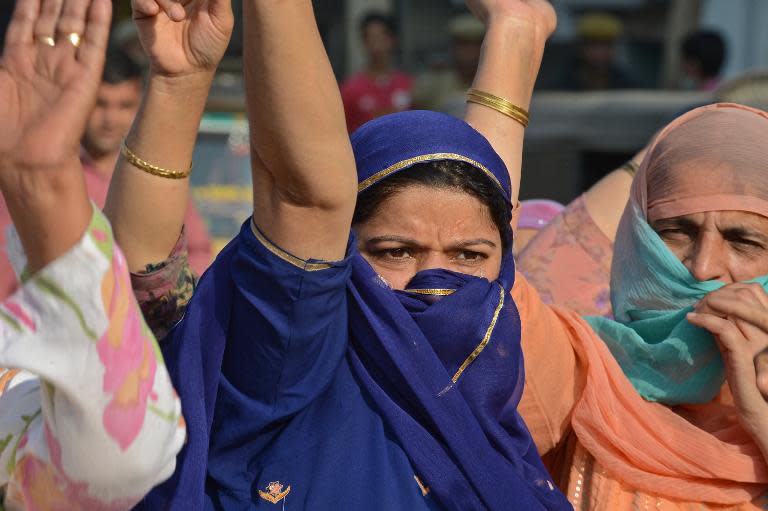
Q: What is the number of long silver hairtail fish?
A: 0